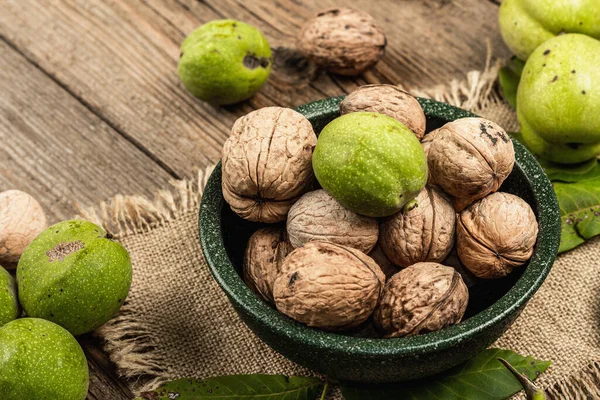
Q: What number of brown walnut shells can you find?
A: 11